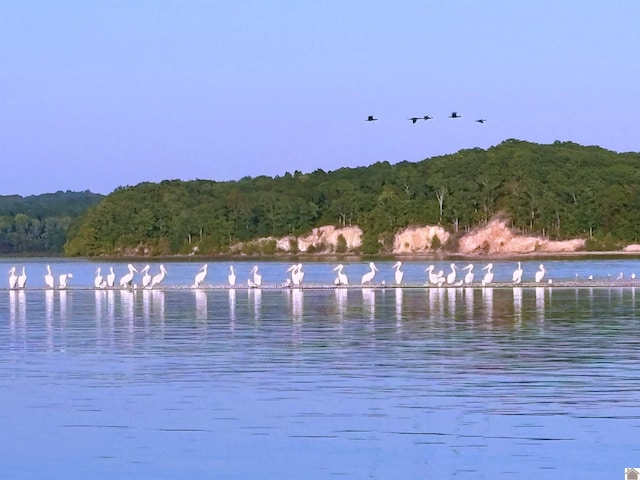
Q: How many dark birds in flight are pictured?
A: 5